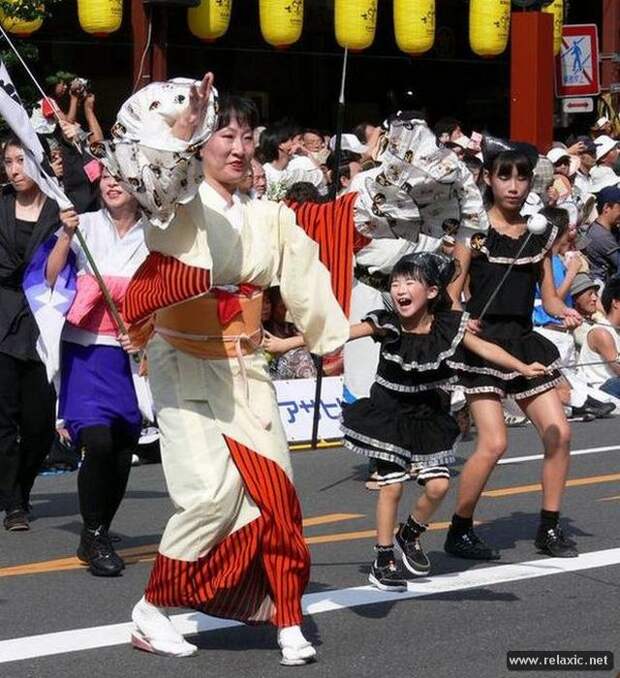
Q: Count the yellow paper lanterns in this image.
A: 8